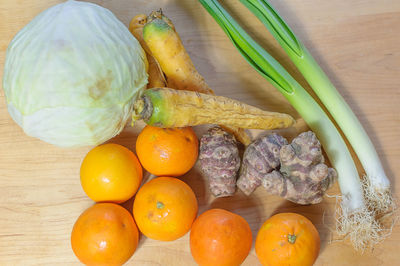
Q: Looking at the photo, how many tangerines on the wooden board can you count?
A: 6